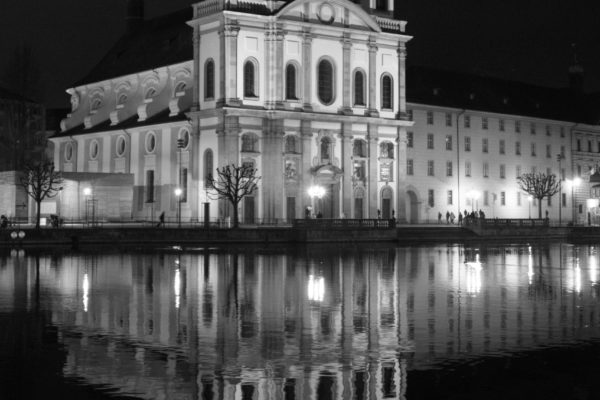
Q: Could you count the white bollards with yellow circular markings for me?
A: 0